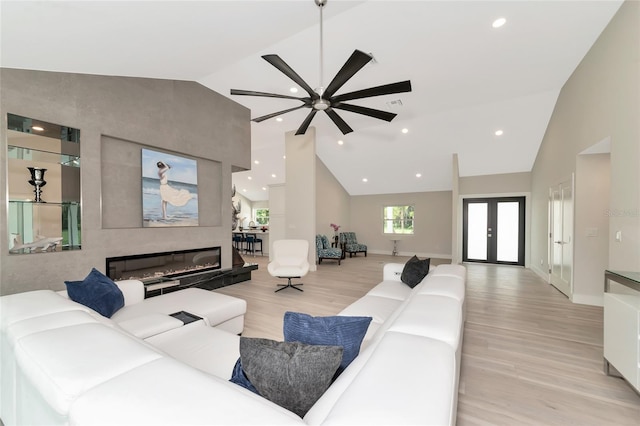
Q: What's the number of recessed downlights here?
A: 14